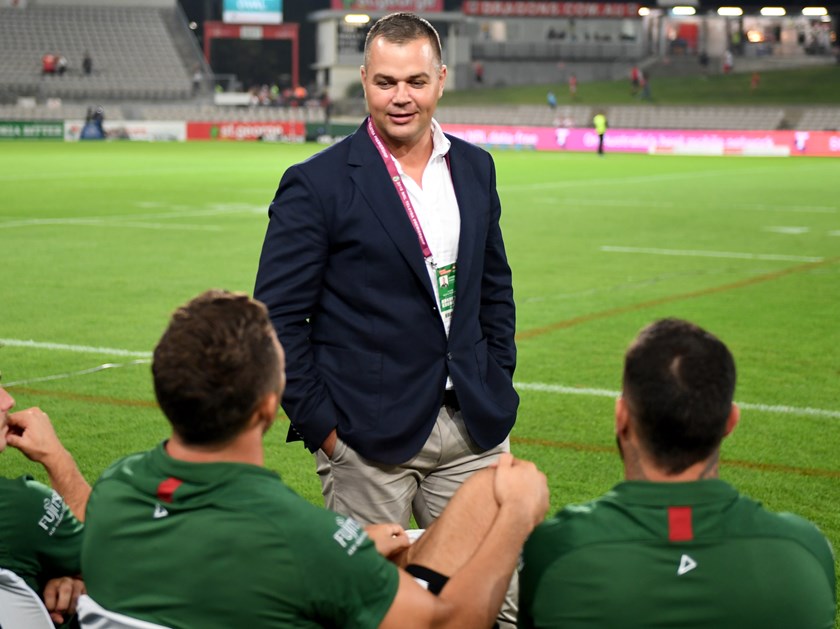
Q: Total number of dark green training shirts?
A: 3